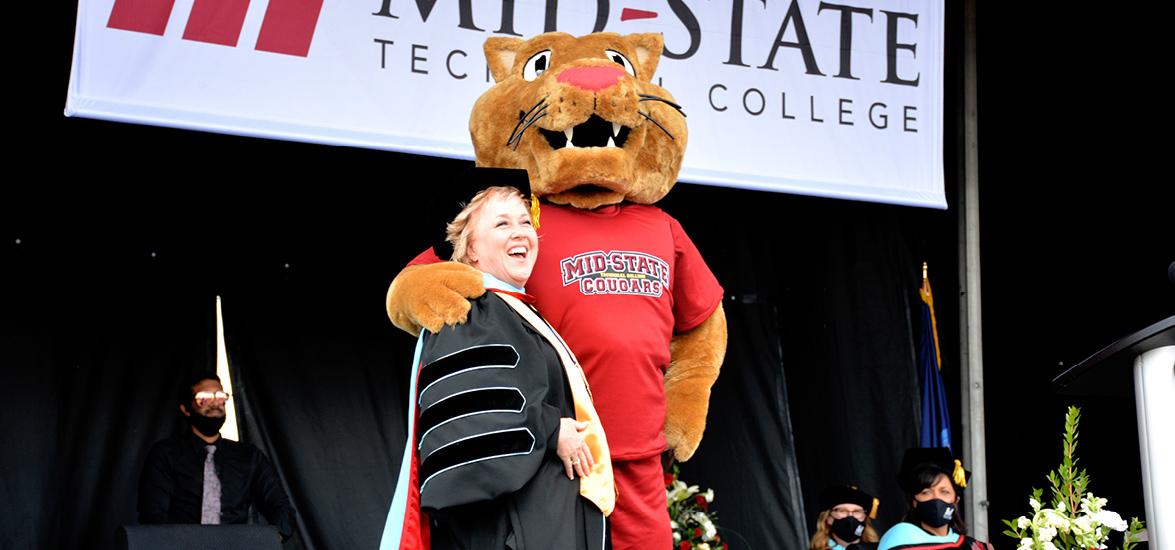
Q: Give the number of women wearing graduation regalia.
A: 3